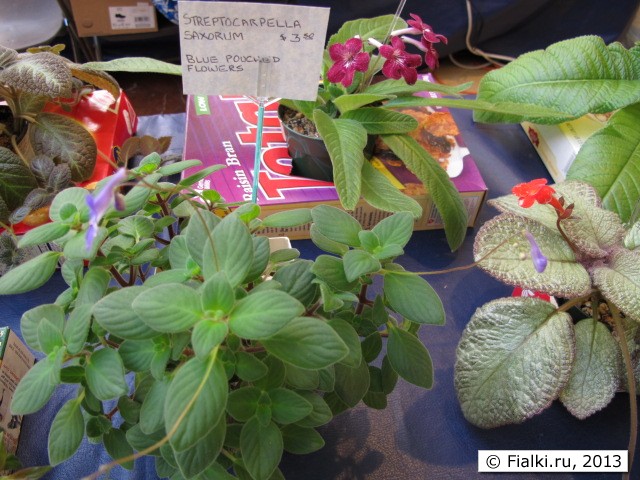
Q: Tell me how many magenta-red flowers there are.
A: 4